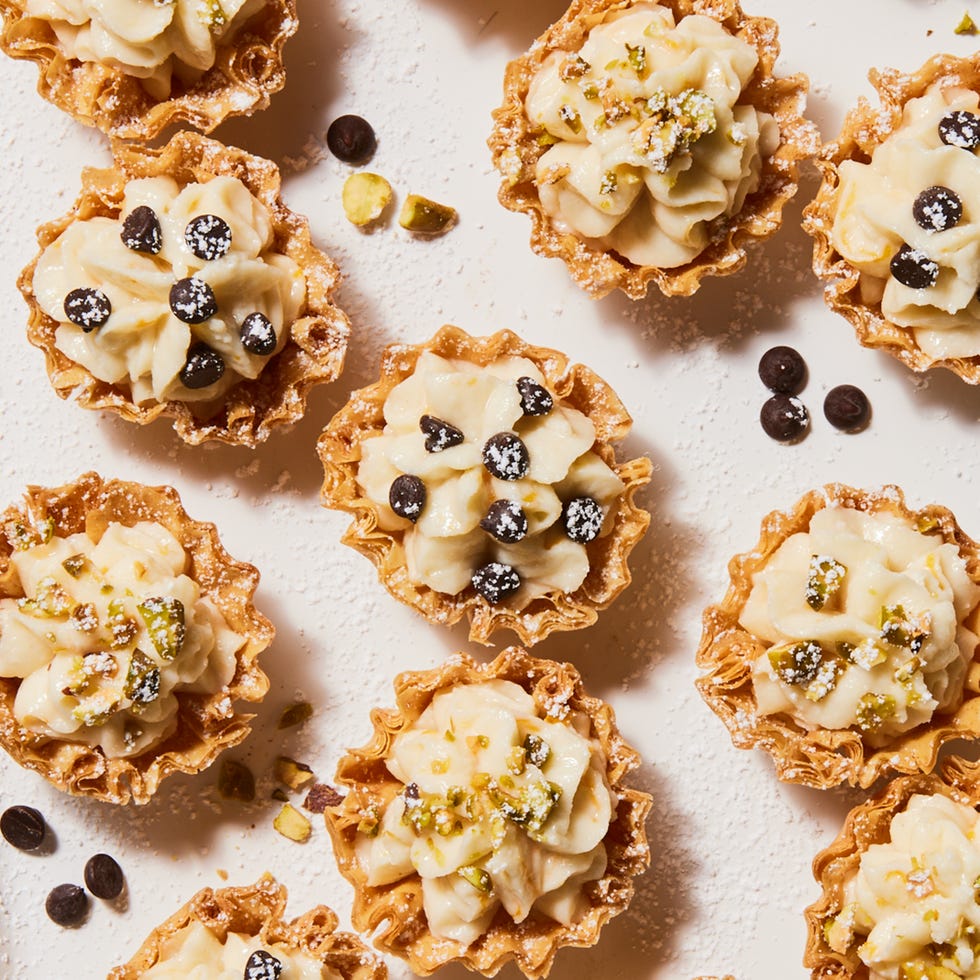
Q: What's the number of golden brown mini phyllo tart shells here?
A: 10